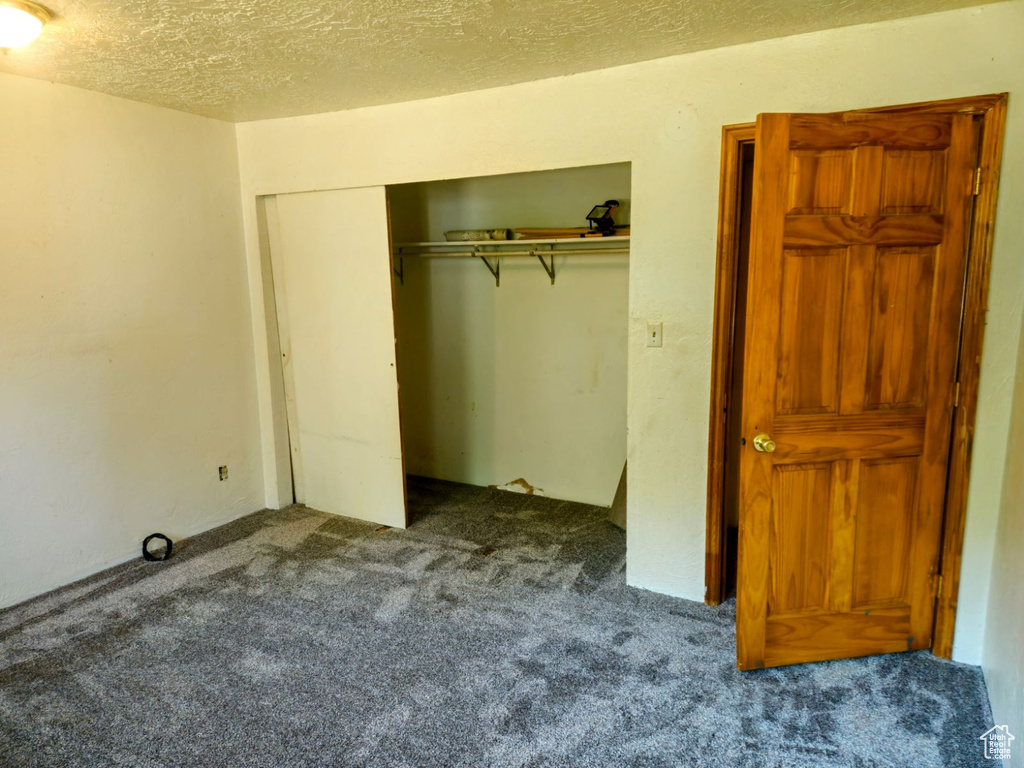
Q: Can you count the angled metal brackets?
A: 3